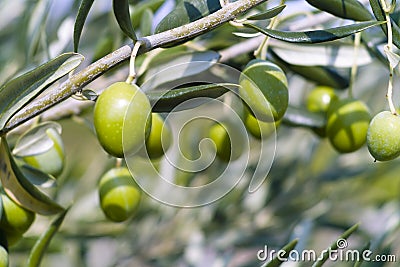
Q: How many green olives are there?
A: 12